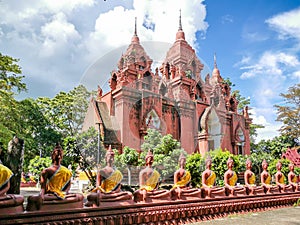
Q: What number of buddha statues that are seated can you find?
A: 11